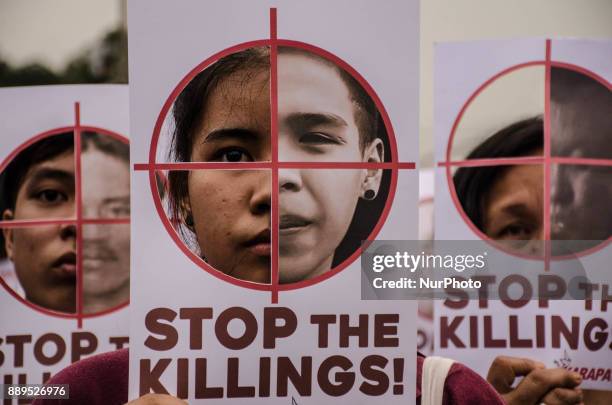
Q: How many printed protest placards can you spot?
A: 3